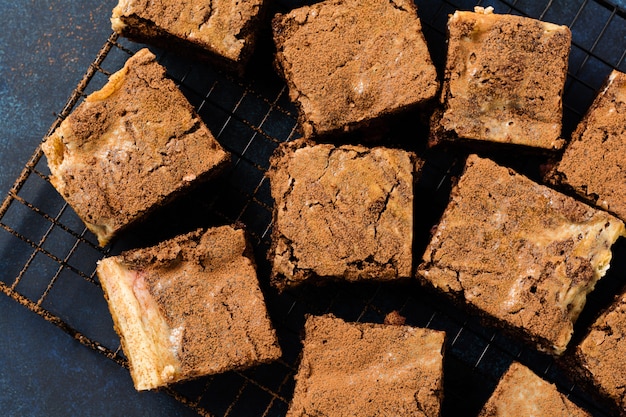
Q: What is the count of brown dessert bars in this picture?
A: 11